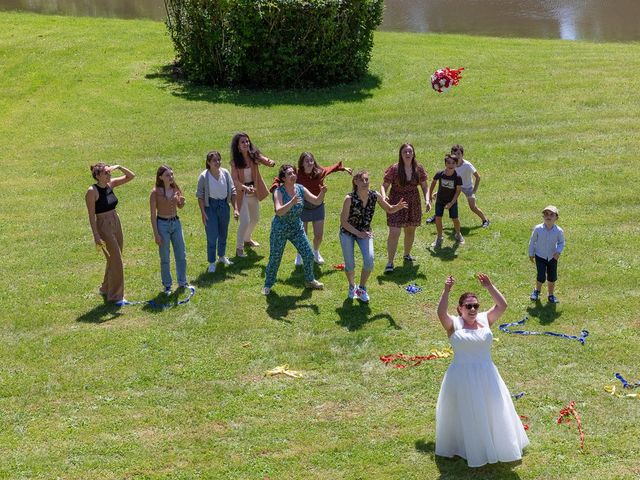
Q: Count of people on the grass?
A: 12